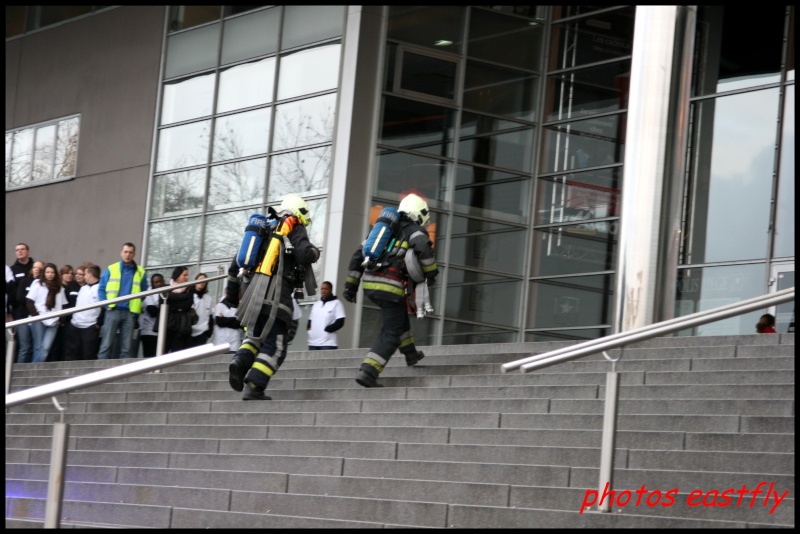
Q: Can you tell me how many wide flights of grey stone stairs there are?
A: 1